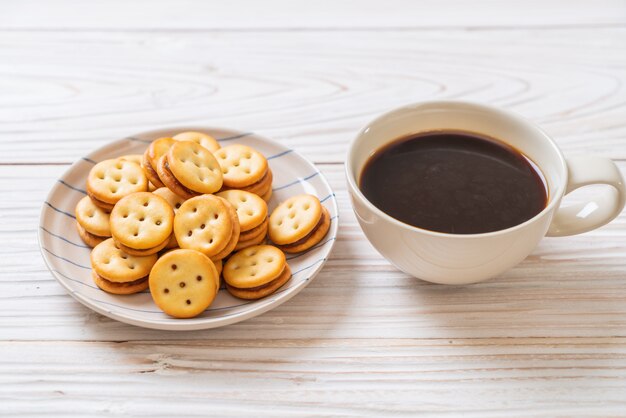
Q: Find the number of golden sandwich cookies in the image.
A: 15